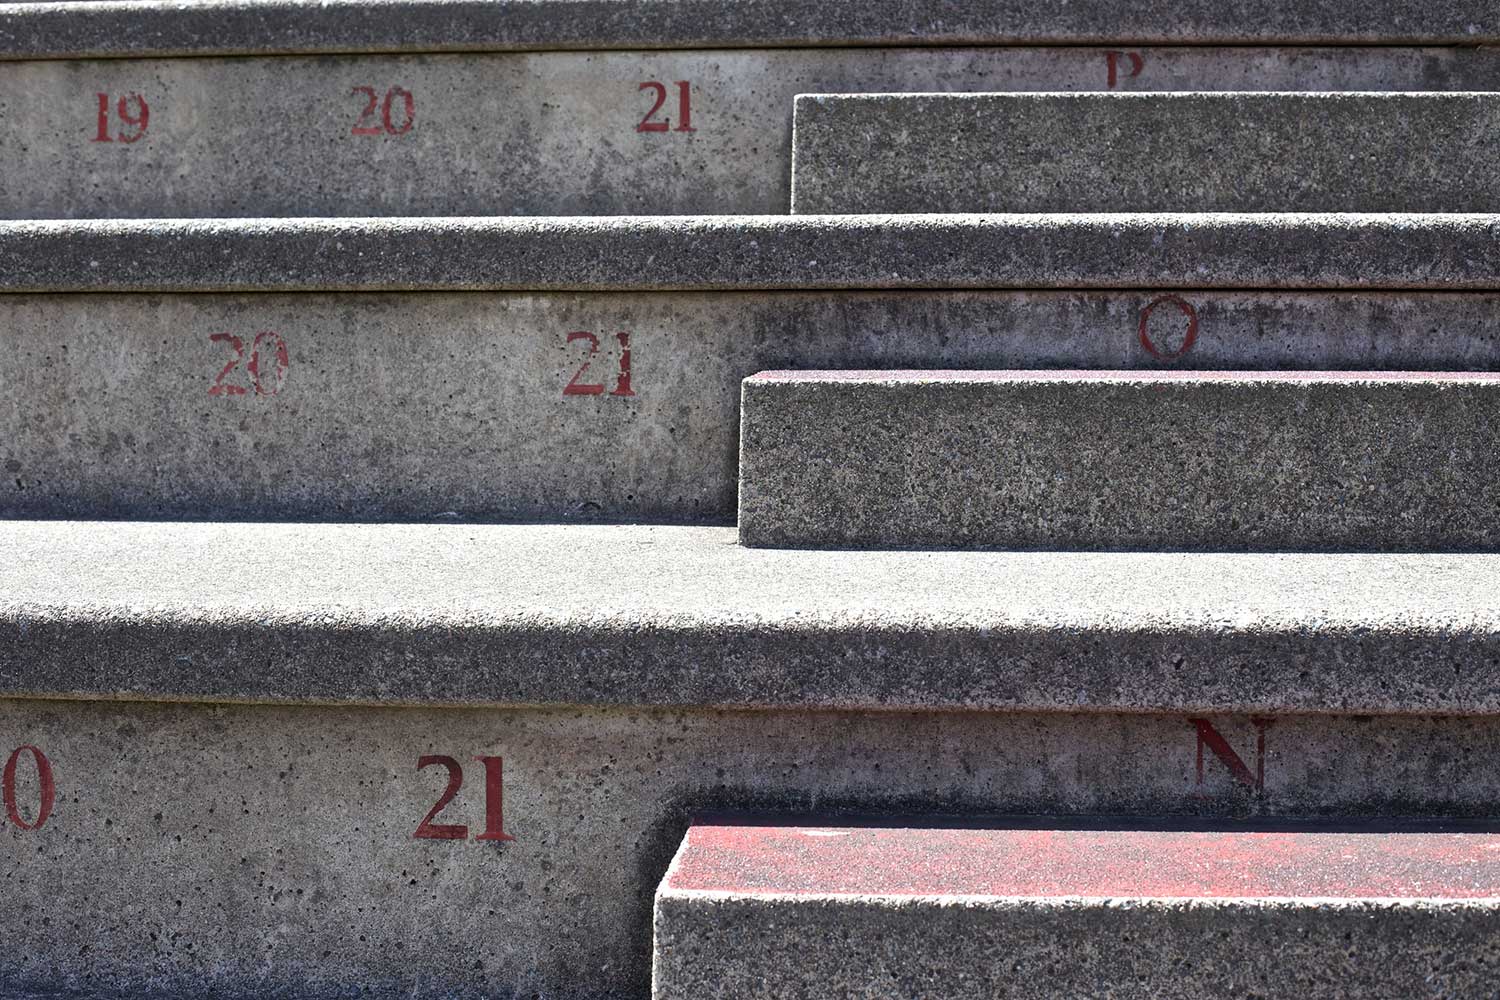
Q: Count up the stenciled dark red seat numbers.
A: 7